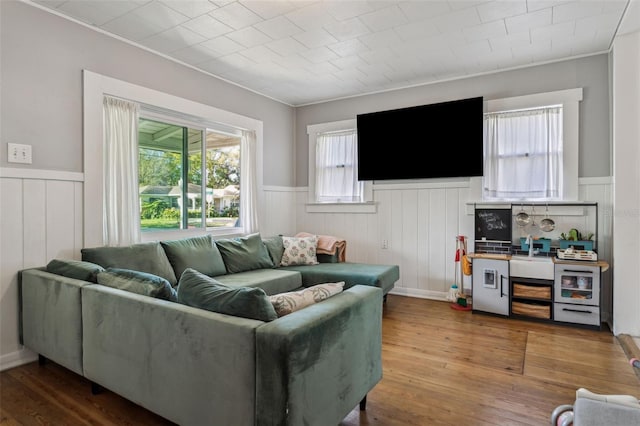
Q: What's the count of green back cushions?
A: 7